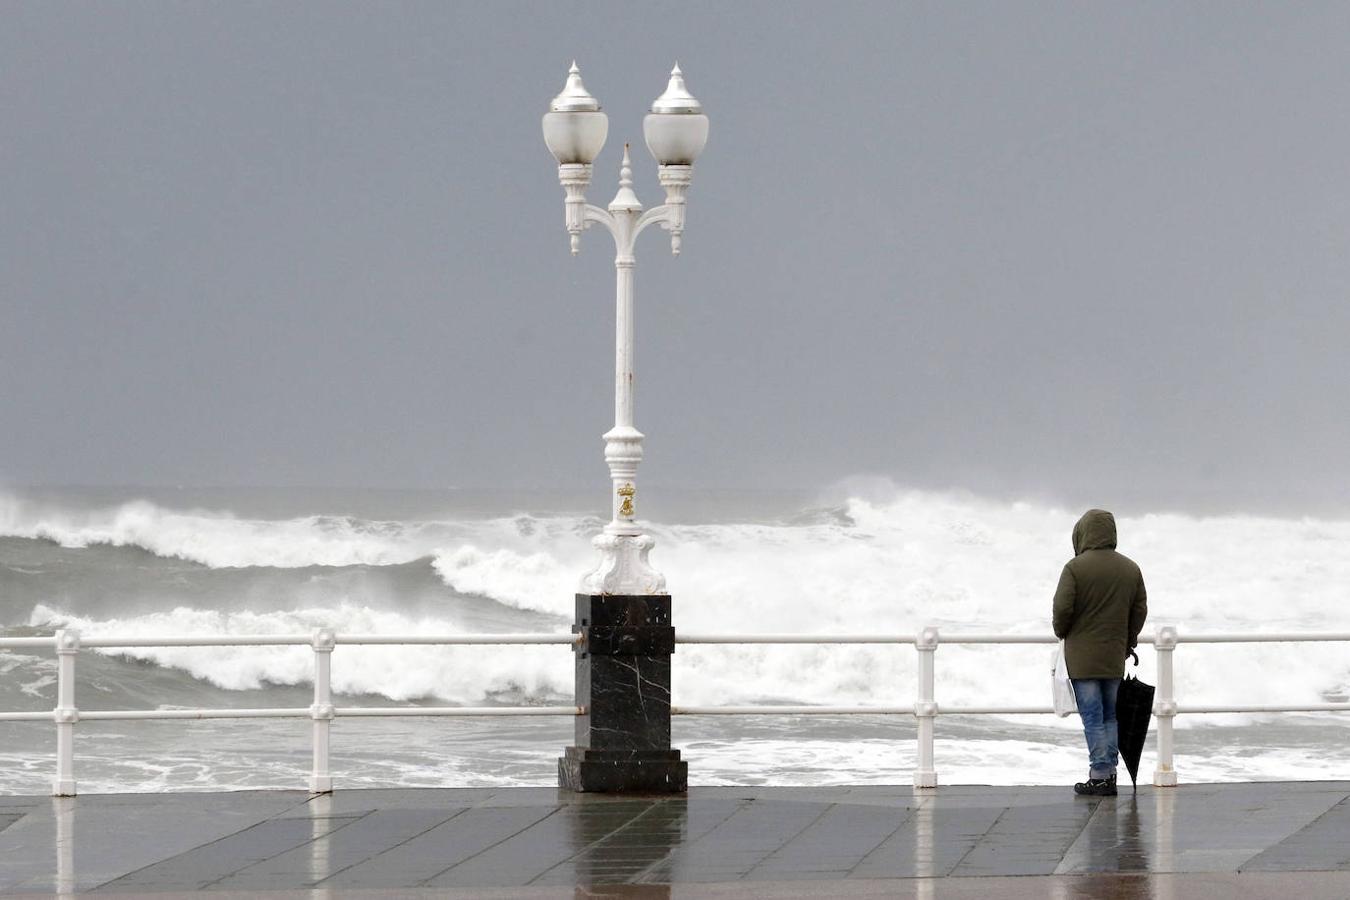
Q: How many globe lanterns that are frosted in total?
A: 2